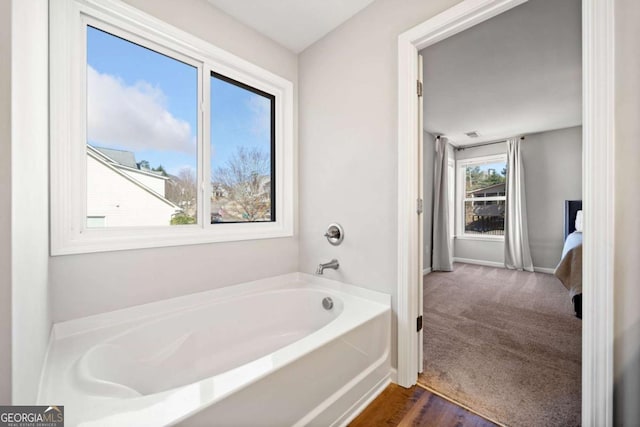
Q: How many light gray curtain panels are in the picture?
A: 2